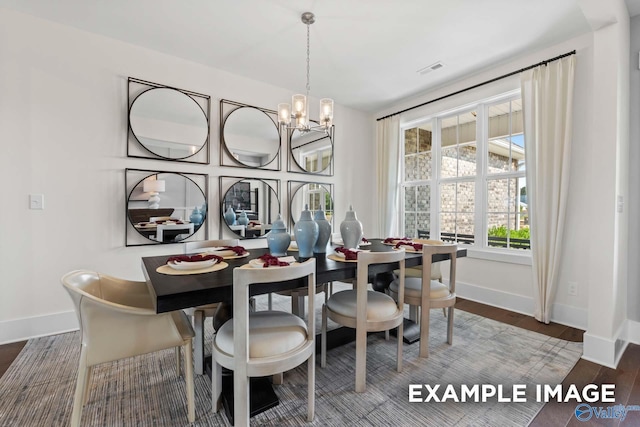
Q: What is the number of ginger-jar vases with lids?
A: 4